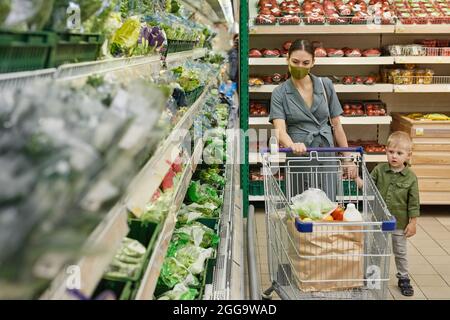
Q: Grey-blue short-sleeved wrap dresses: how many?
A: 1